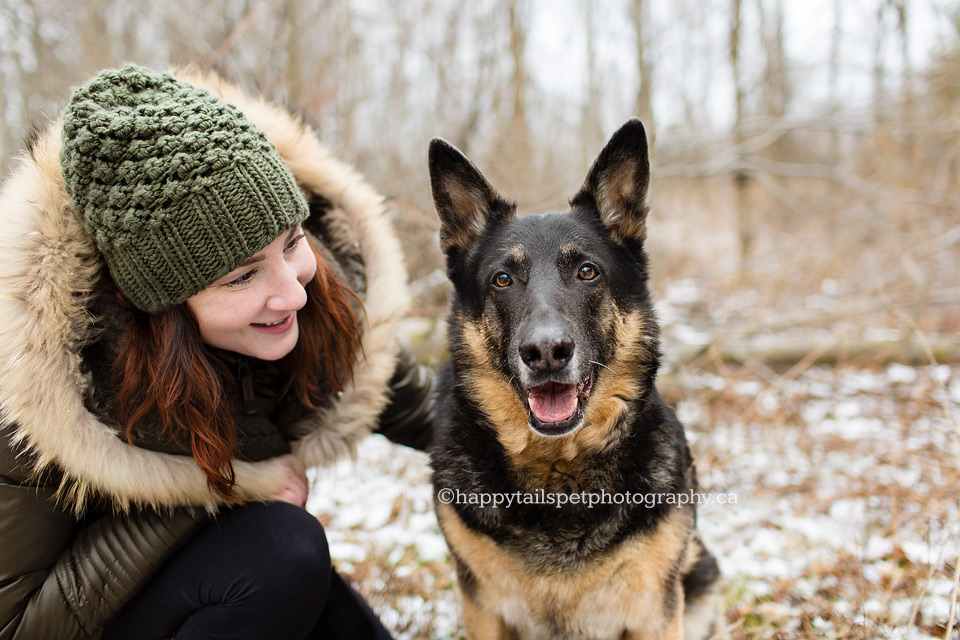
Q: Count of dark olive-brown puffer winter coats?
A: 1